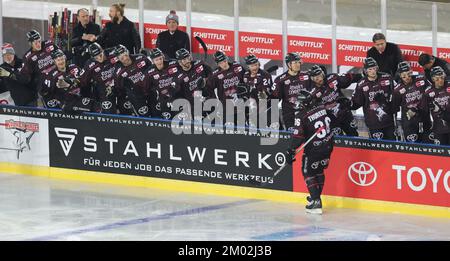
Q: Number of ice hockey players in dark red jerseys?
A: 14